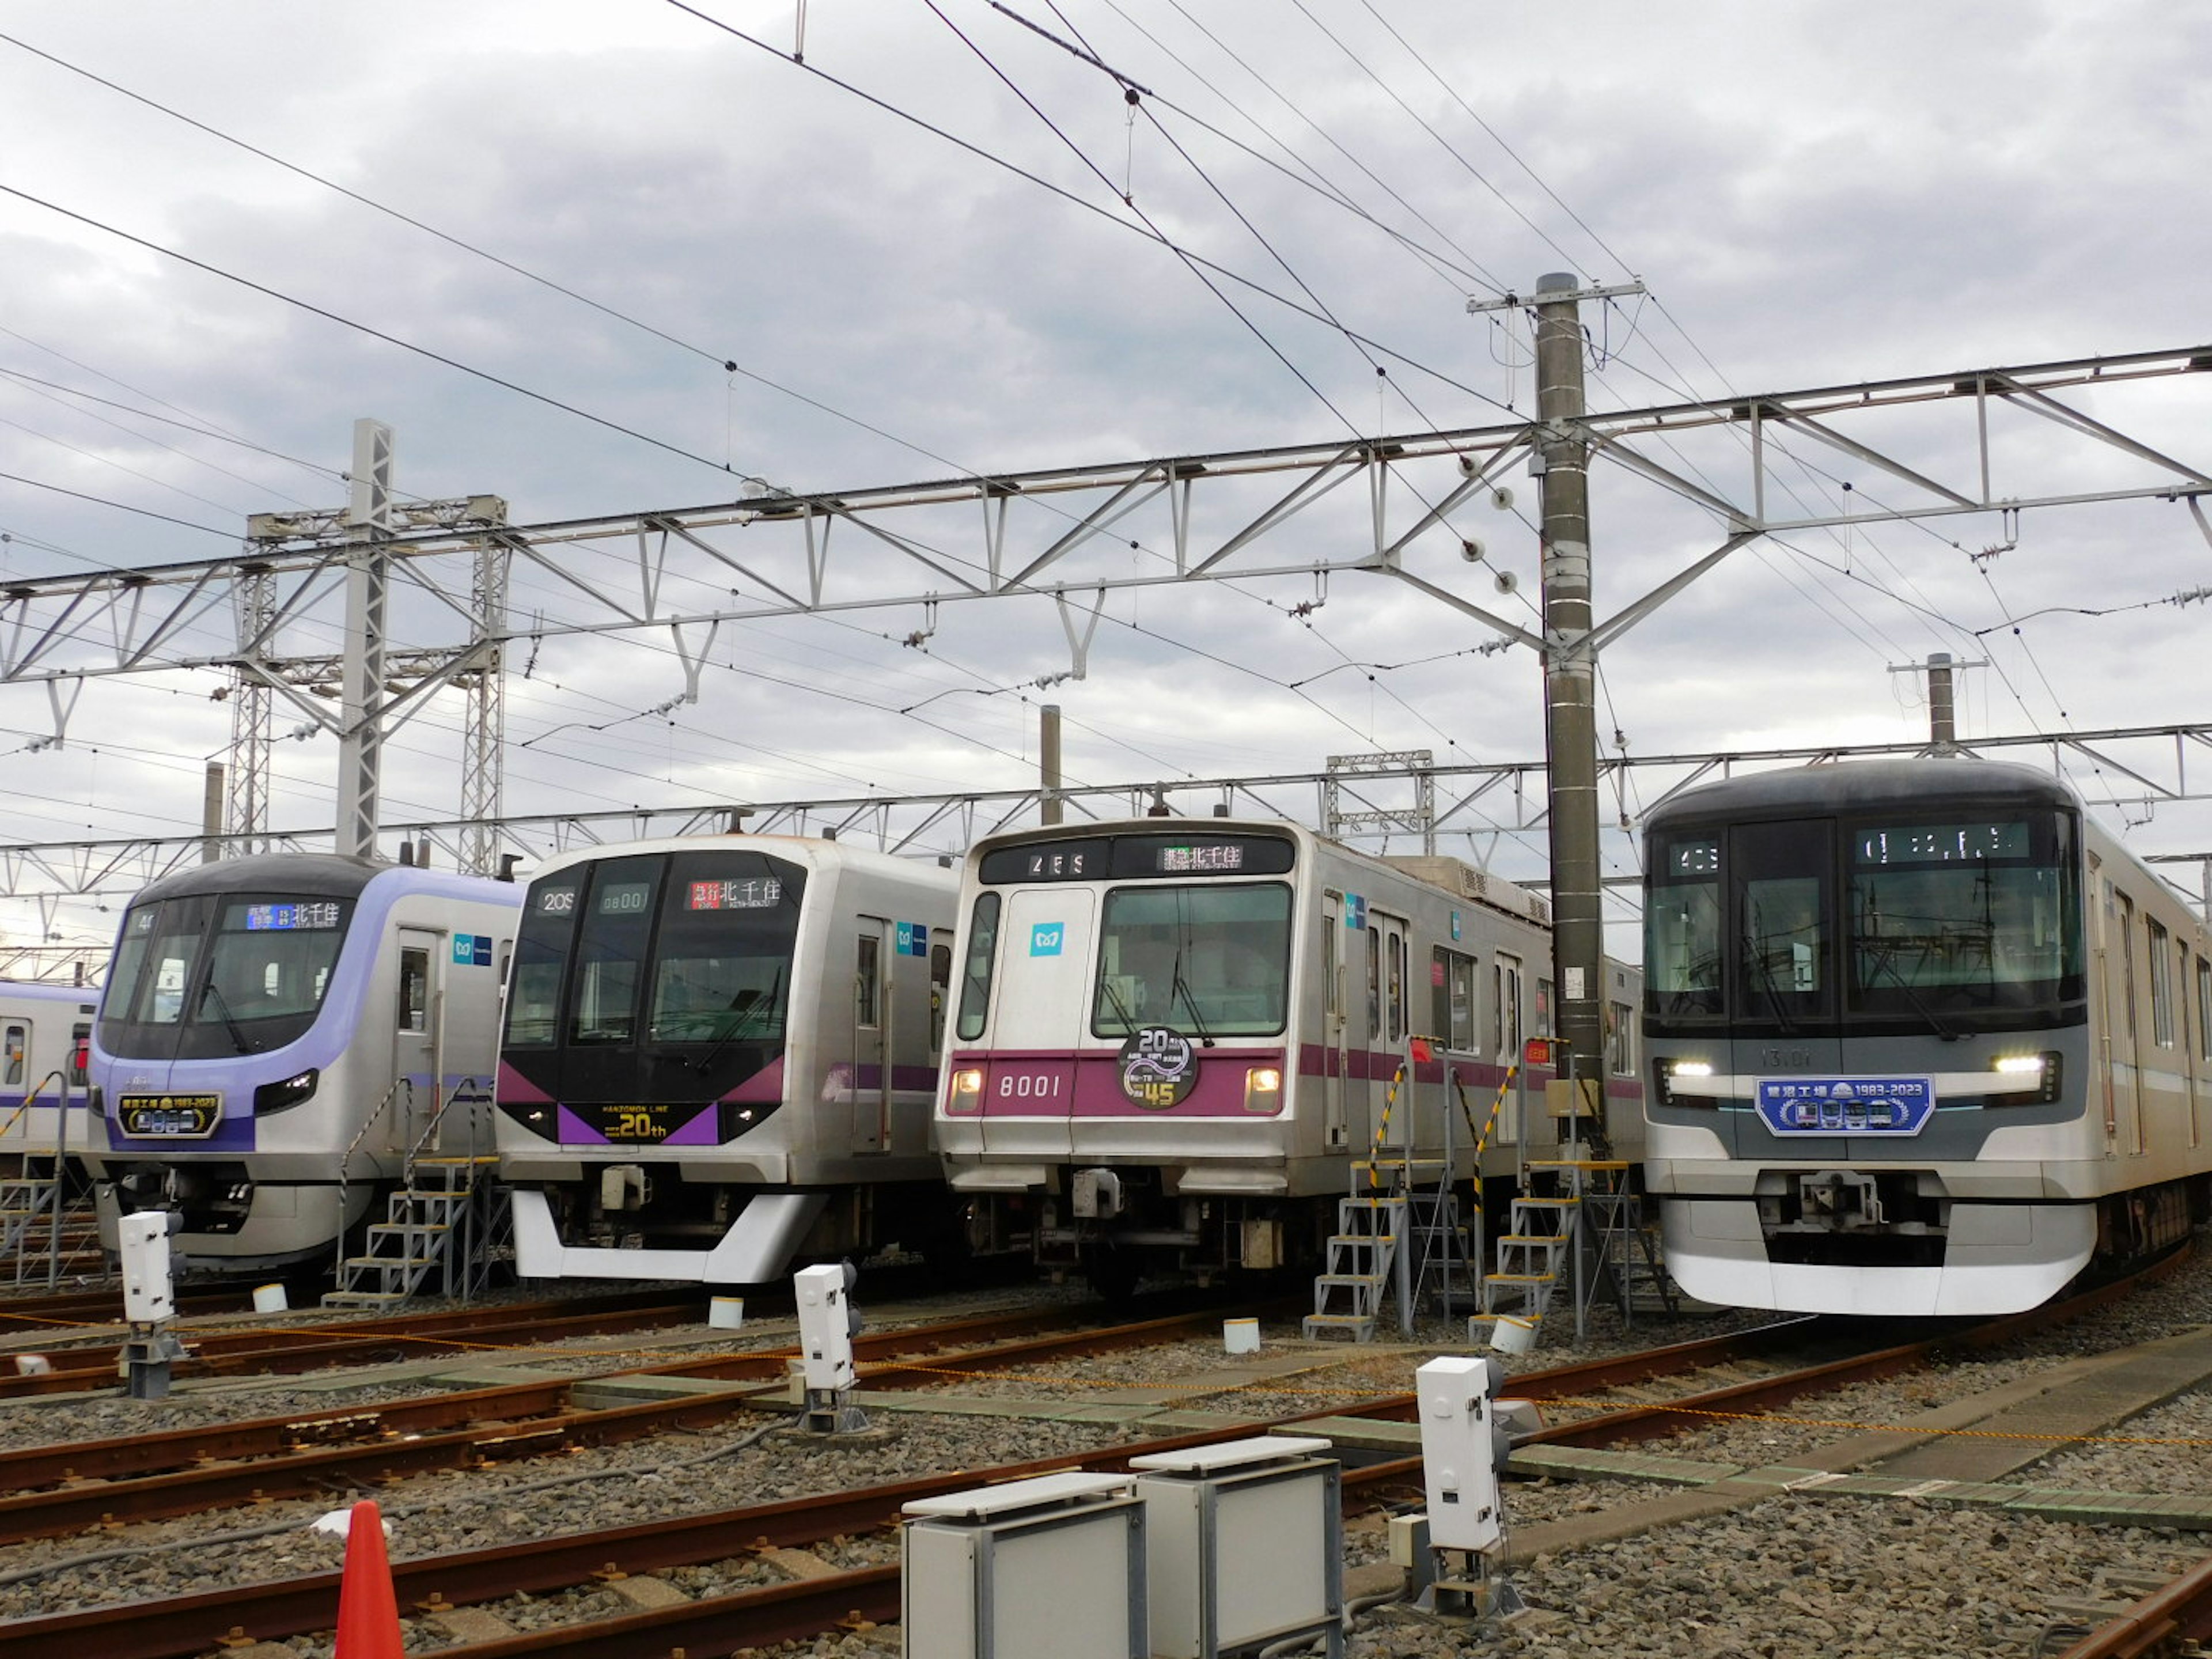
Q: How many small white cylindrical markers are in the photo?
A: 4